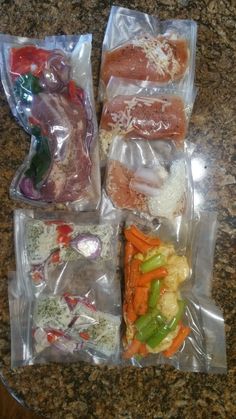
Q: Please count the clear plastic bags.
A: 7